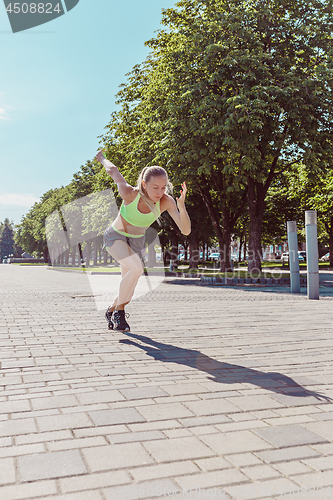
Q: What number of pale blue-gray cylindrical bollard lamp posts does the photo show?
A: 2